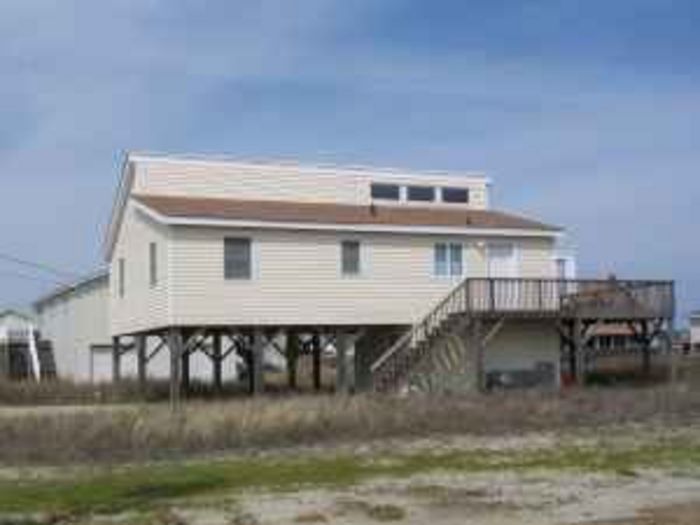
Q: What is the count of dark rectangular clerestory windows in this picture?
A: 3